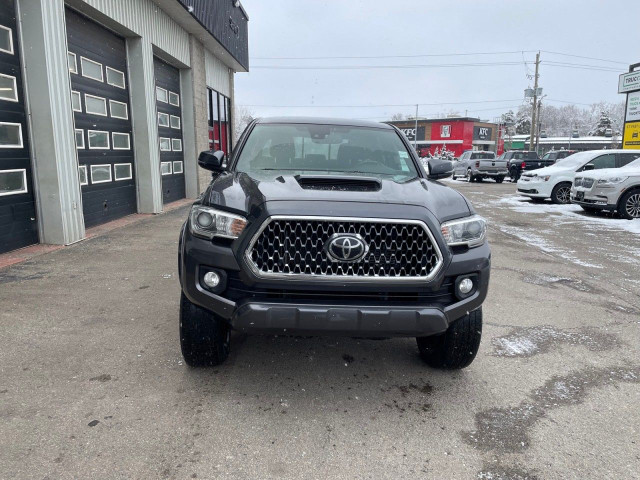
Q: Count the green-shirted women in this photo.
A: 0